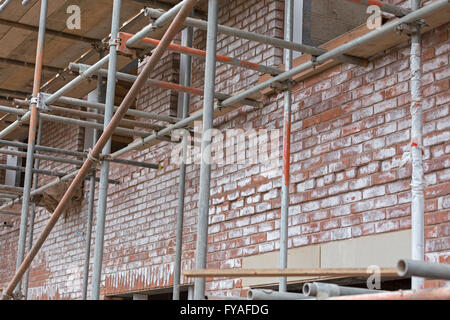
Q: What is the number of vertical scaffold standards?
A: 8